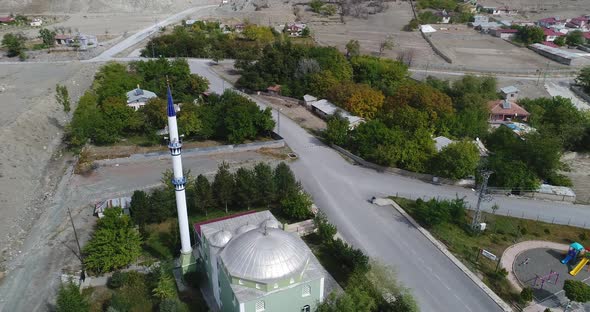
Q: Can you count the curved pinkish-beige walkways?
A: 1